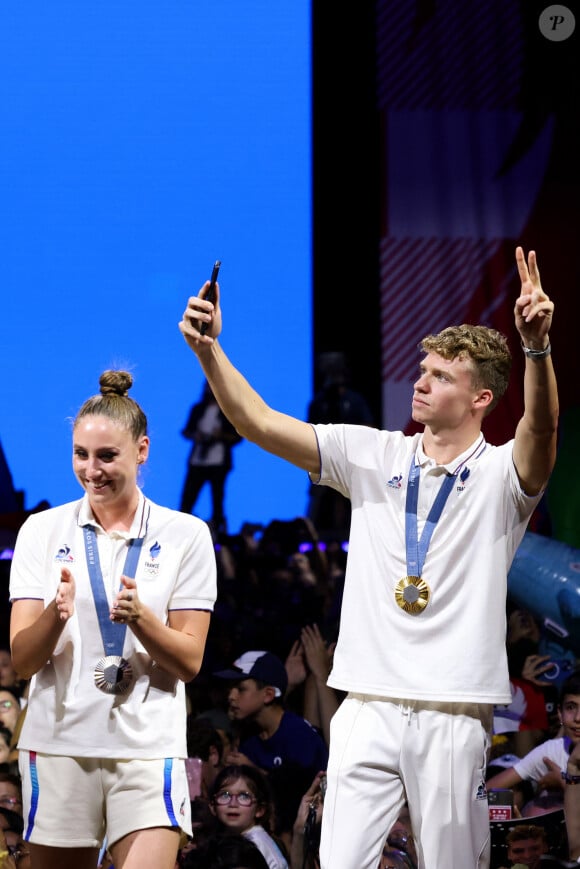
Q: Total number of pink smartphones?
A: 1